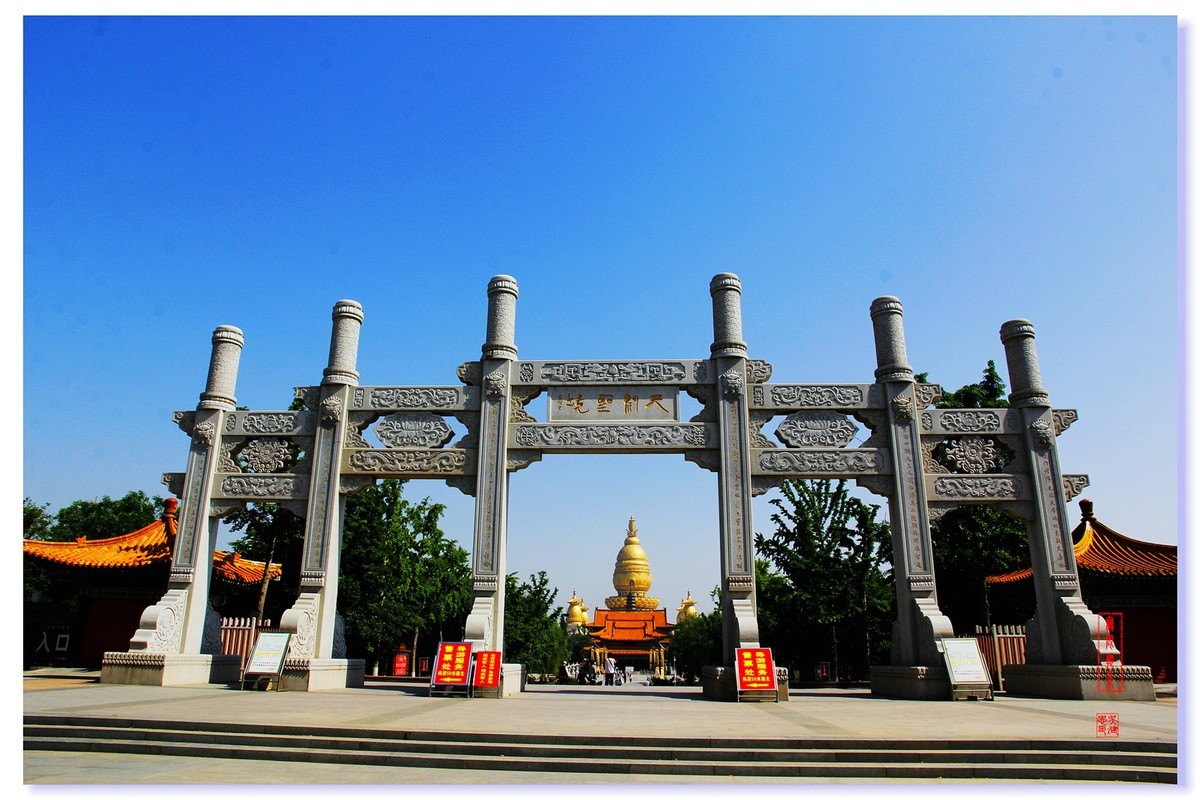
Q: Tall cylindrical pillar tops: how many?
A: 6